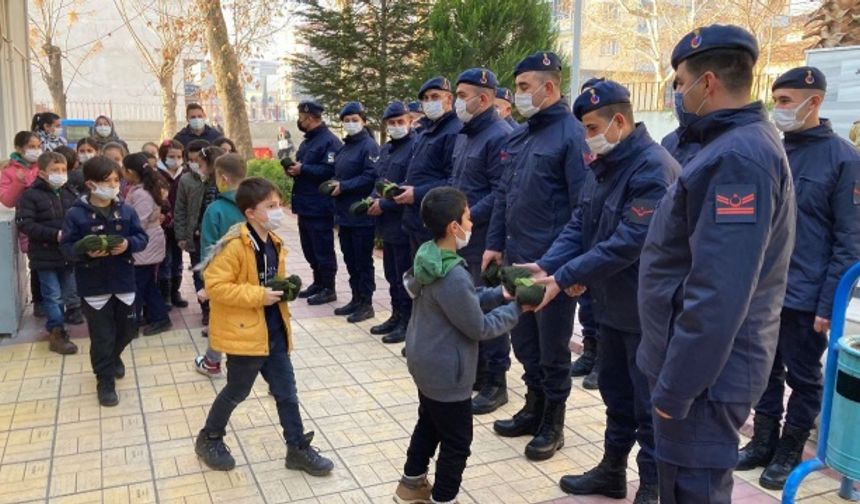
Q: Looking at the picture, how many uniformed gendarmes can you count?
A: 13